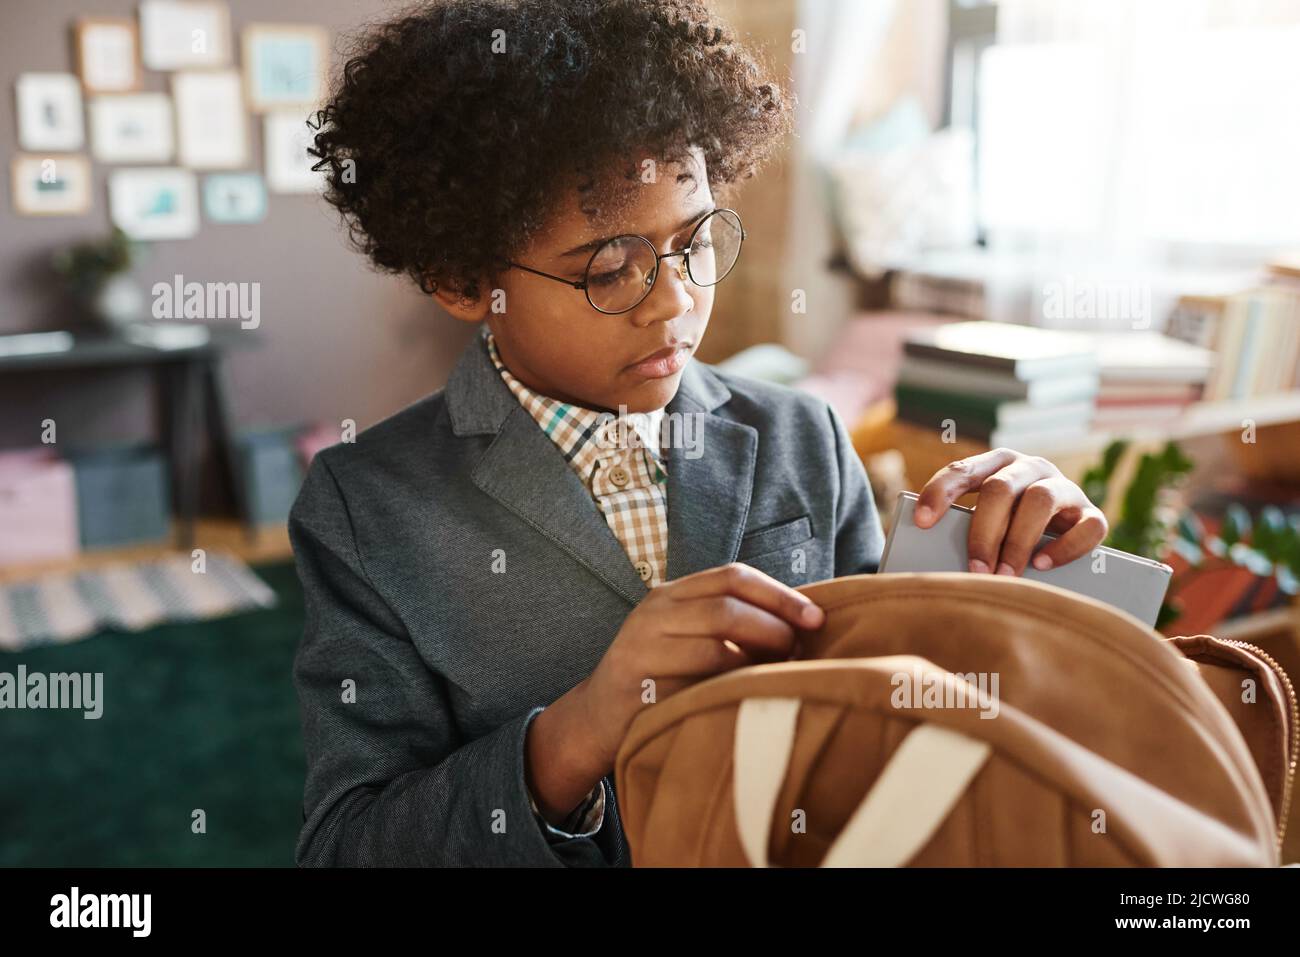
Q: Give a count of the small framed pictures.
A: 10